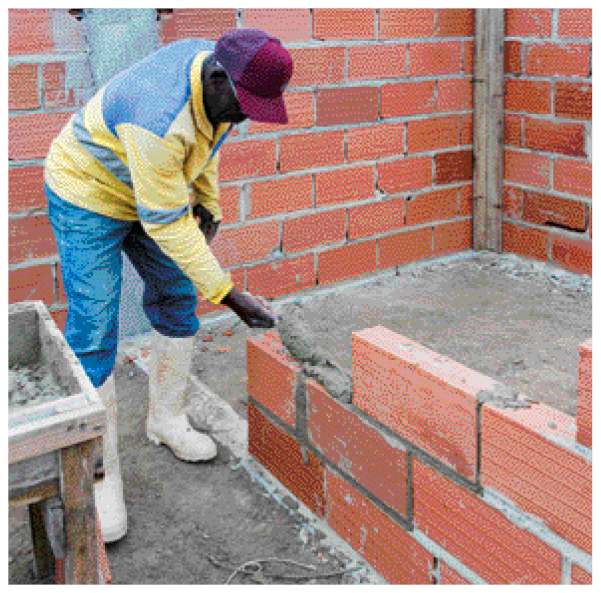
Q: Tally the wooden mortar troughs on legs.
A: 1